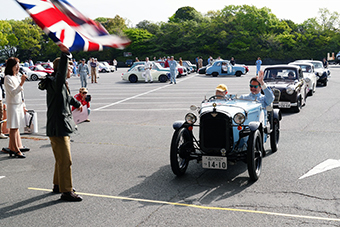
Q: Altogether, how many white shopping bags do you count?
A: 1